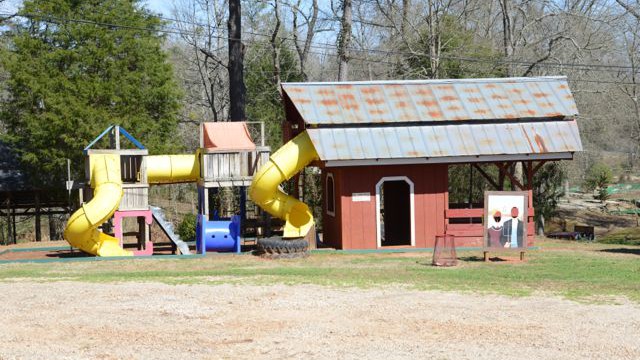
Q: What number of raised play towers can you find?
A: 2